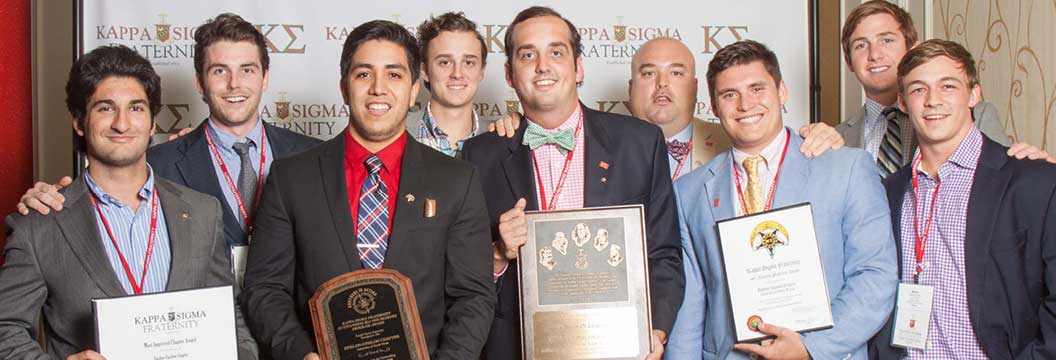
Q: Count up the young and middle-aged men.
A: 9